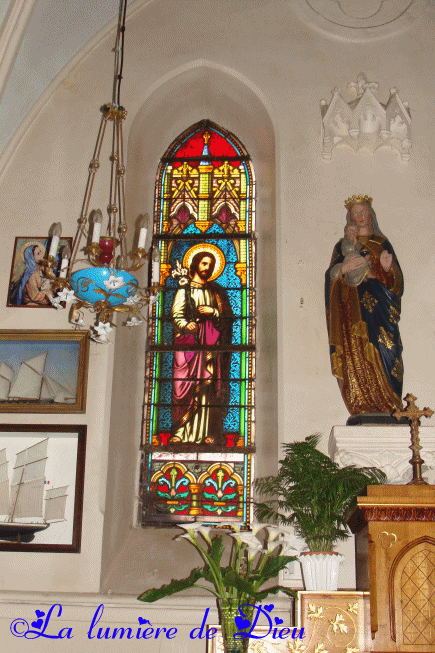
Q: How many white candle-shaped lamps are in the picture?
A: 5